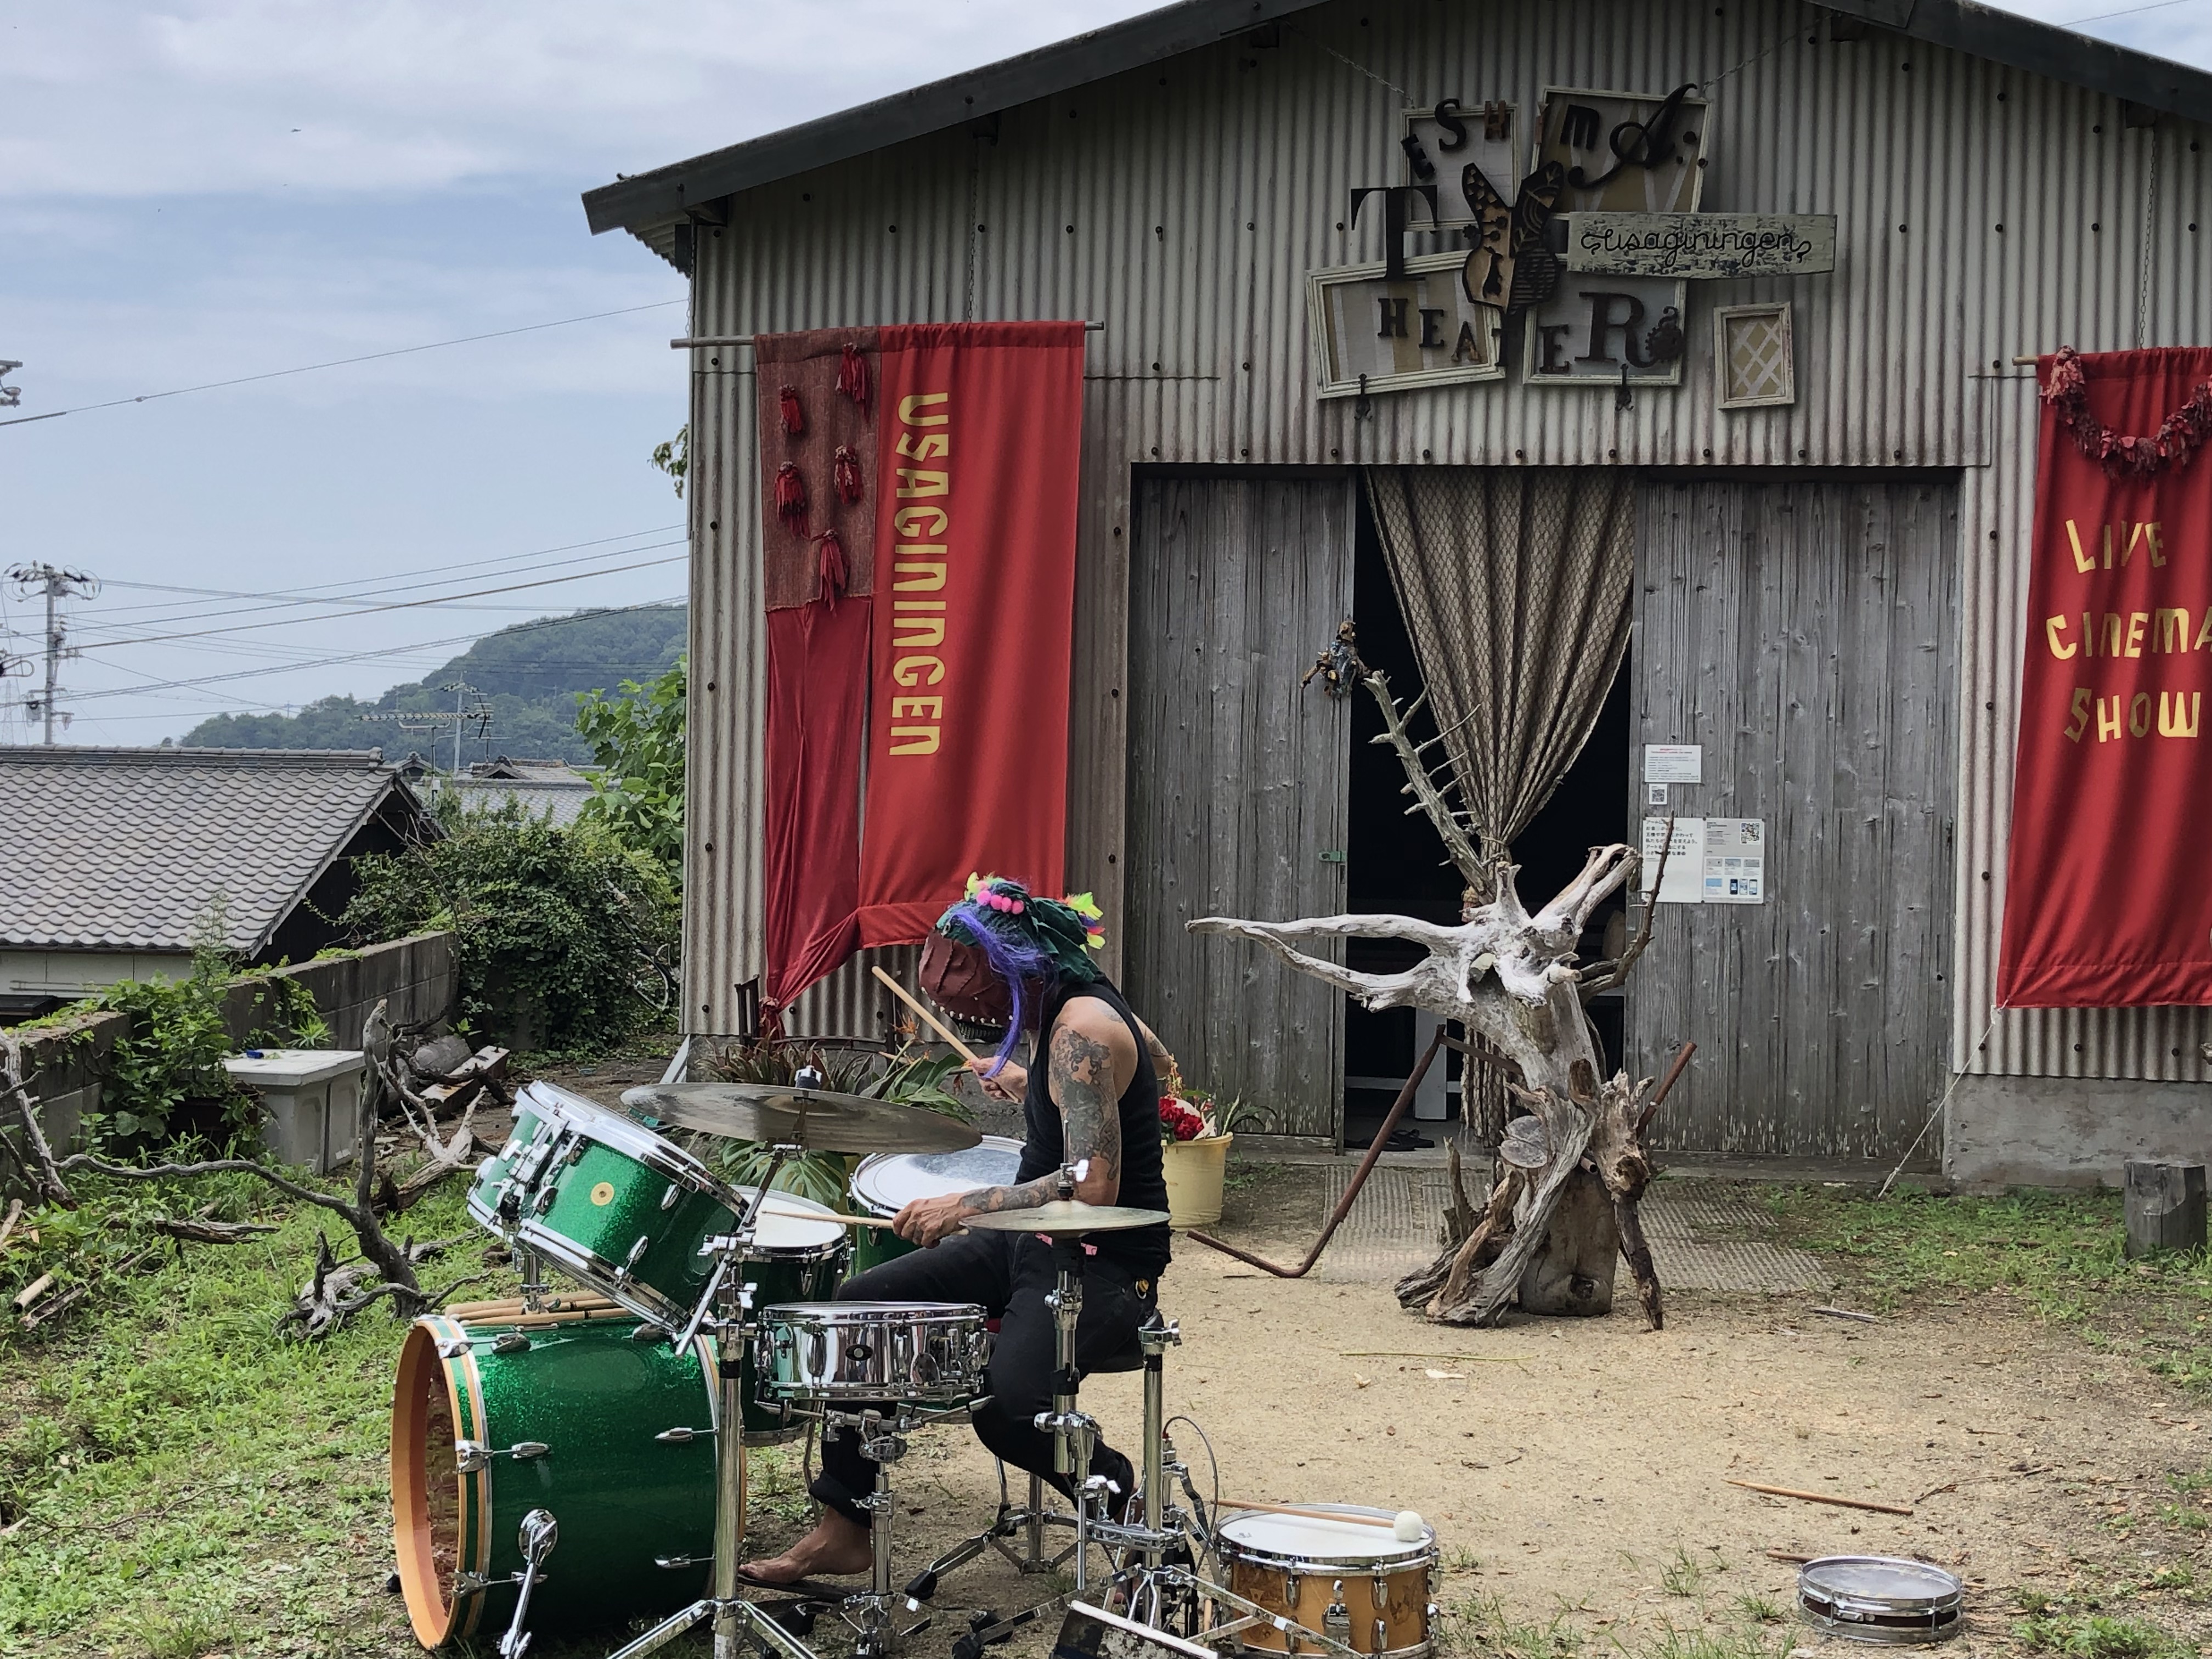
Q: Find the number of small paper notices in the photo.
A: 4